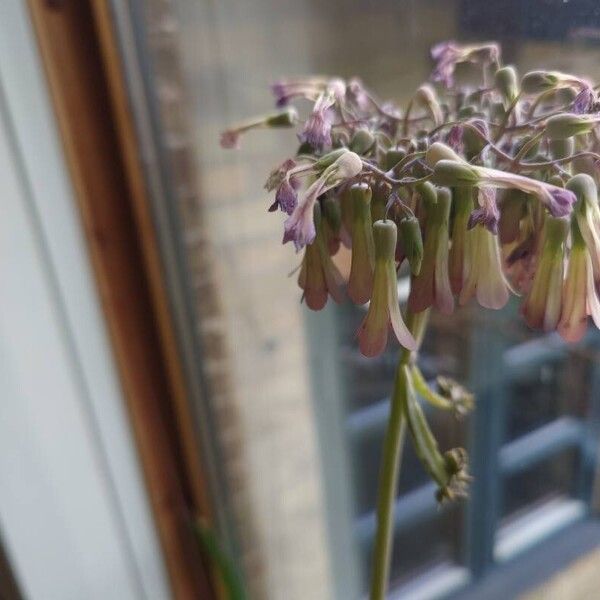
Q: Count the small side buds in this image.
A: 2